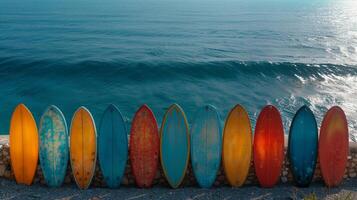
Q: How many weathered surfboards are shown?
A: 11